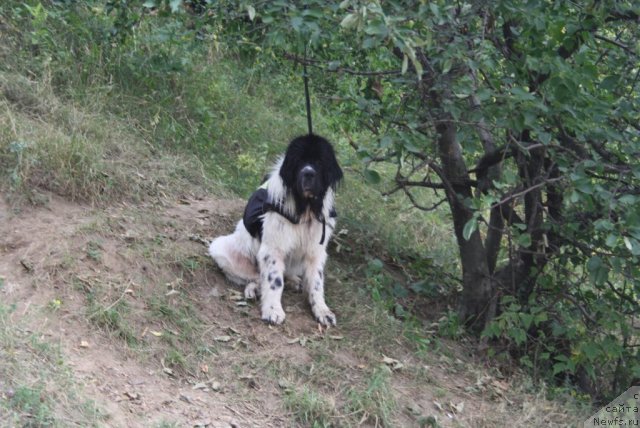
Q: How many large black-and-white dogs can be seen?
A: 1